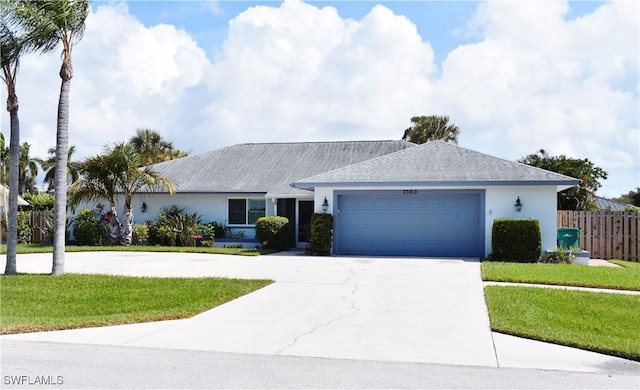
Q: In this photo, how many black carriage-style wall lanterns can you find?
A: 3